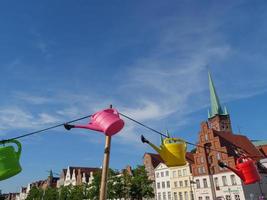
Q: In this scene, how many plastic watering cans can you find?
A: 4